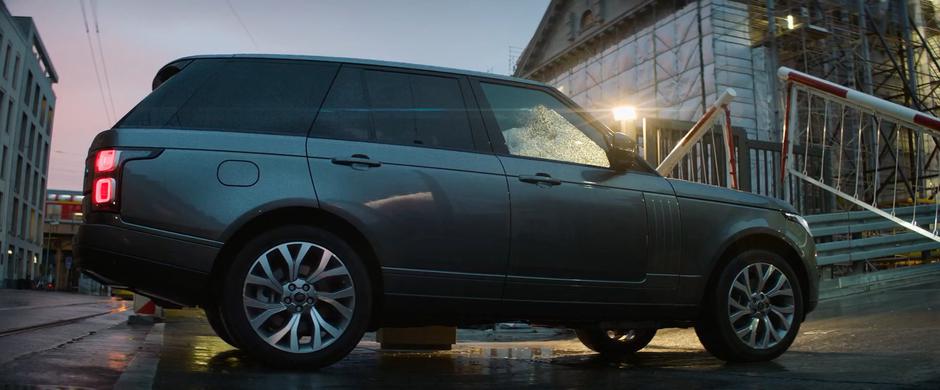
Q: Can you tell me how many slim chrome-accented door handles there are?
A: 2